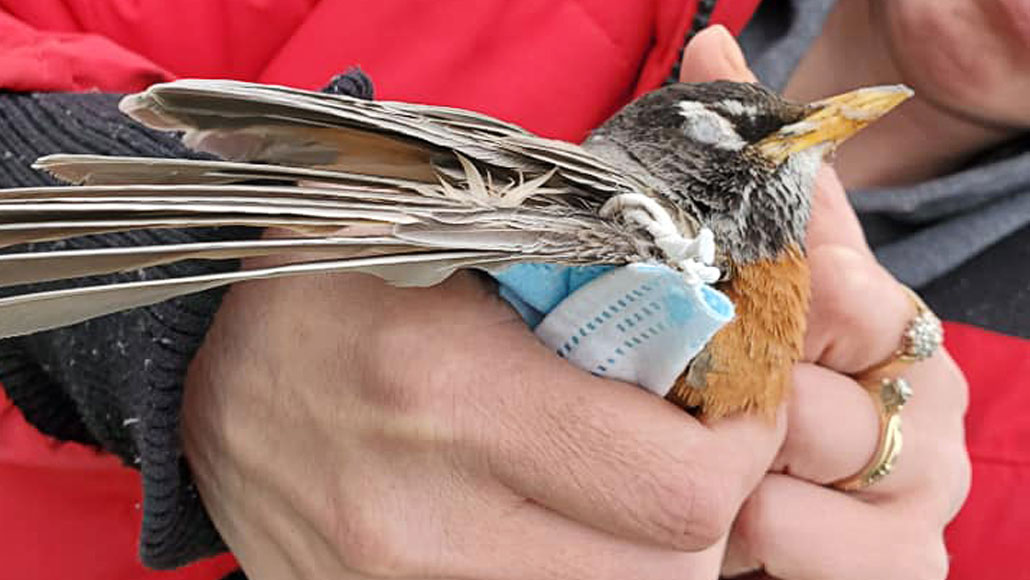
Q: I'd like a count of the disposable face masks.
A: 1